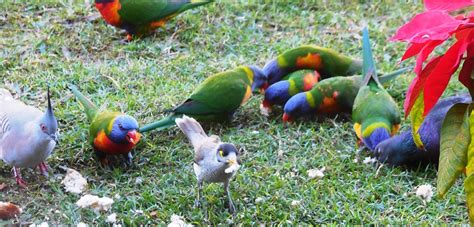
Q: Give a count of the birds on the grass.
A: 10